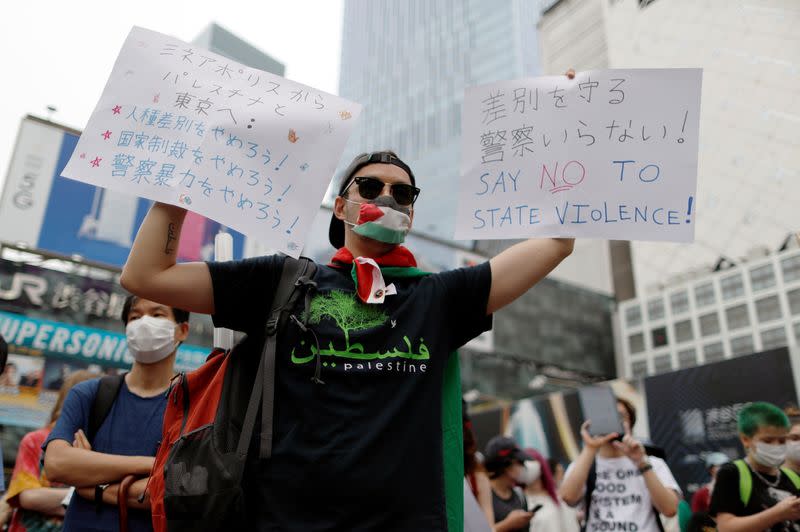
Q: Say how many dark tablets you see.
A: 1